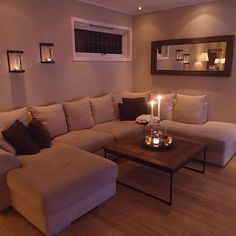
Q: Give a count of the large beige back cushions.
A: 8